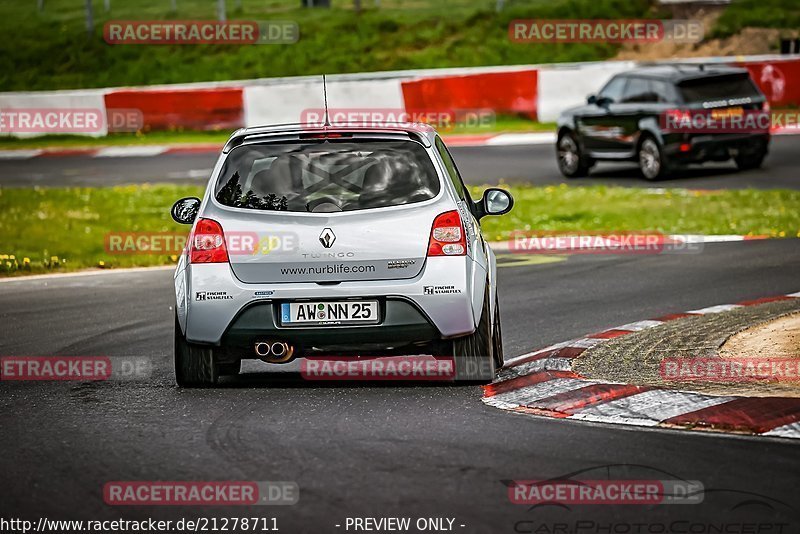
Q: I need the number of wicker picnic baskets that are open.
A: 0